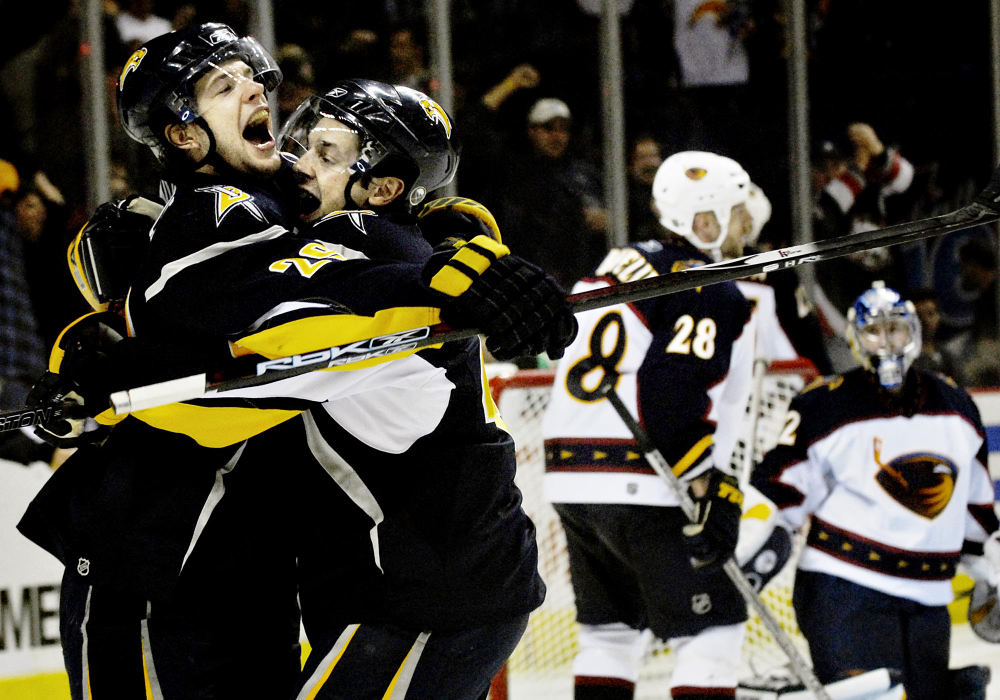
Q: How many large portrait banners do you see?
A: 0